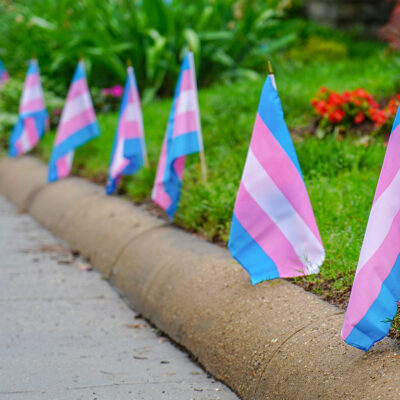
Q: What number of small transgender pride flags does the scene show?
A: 7